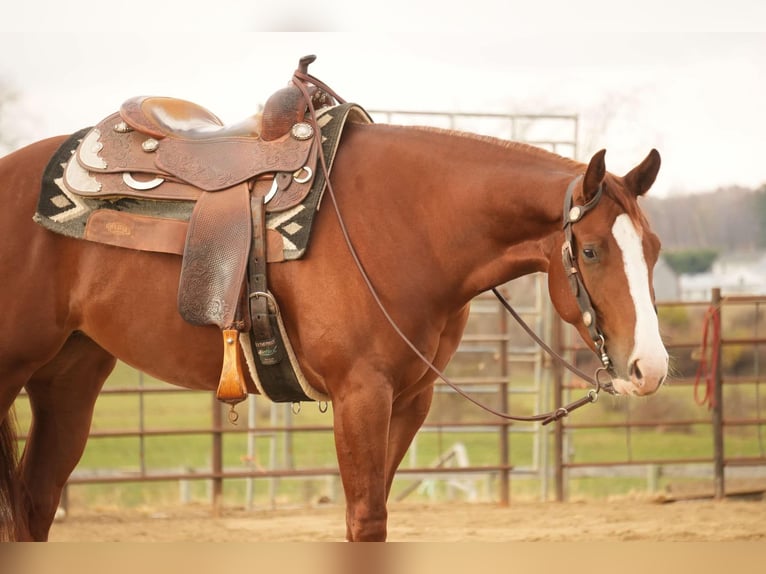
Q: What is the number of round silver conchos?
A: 5